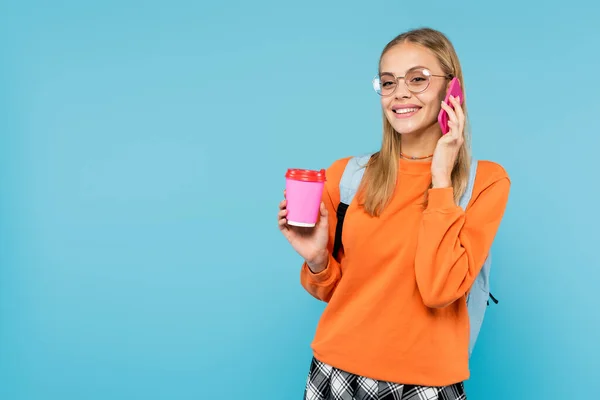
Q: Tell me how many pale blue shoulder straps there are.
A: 2